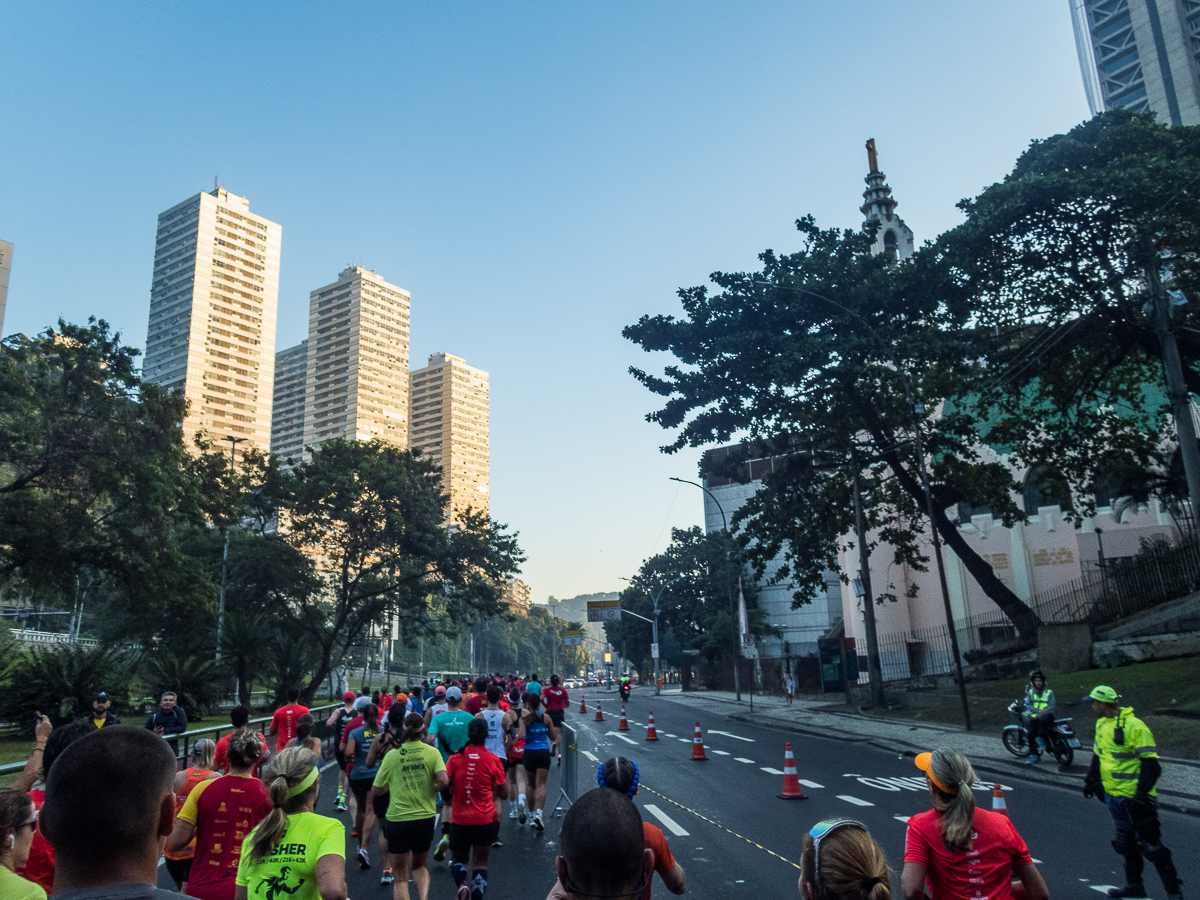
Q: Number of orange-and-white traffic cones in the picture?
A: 7